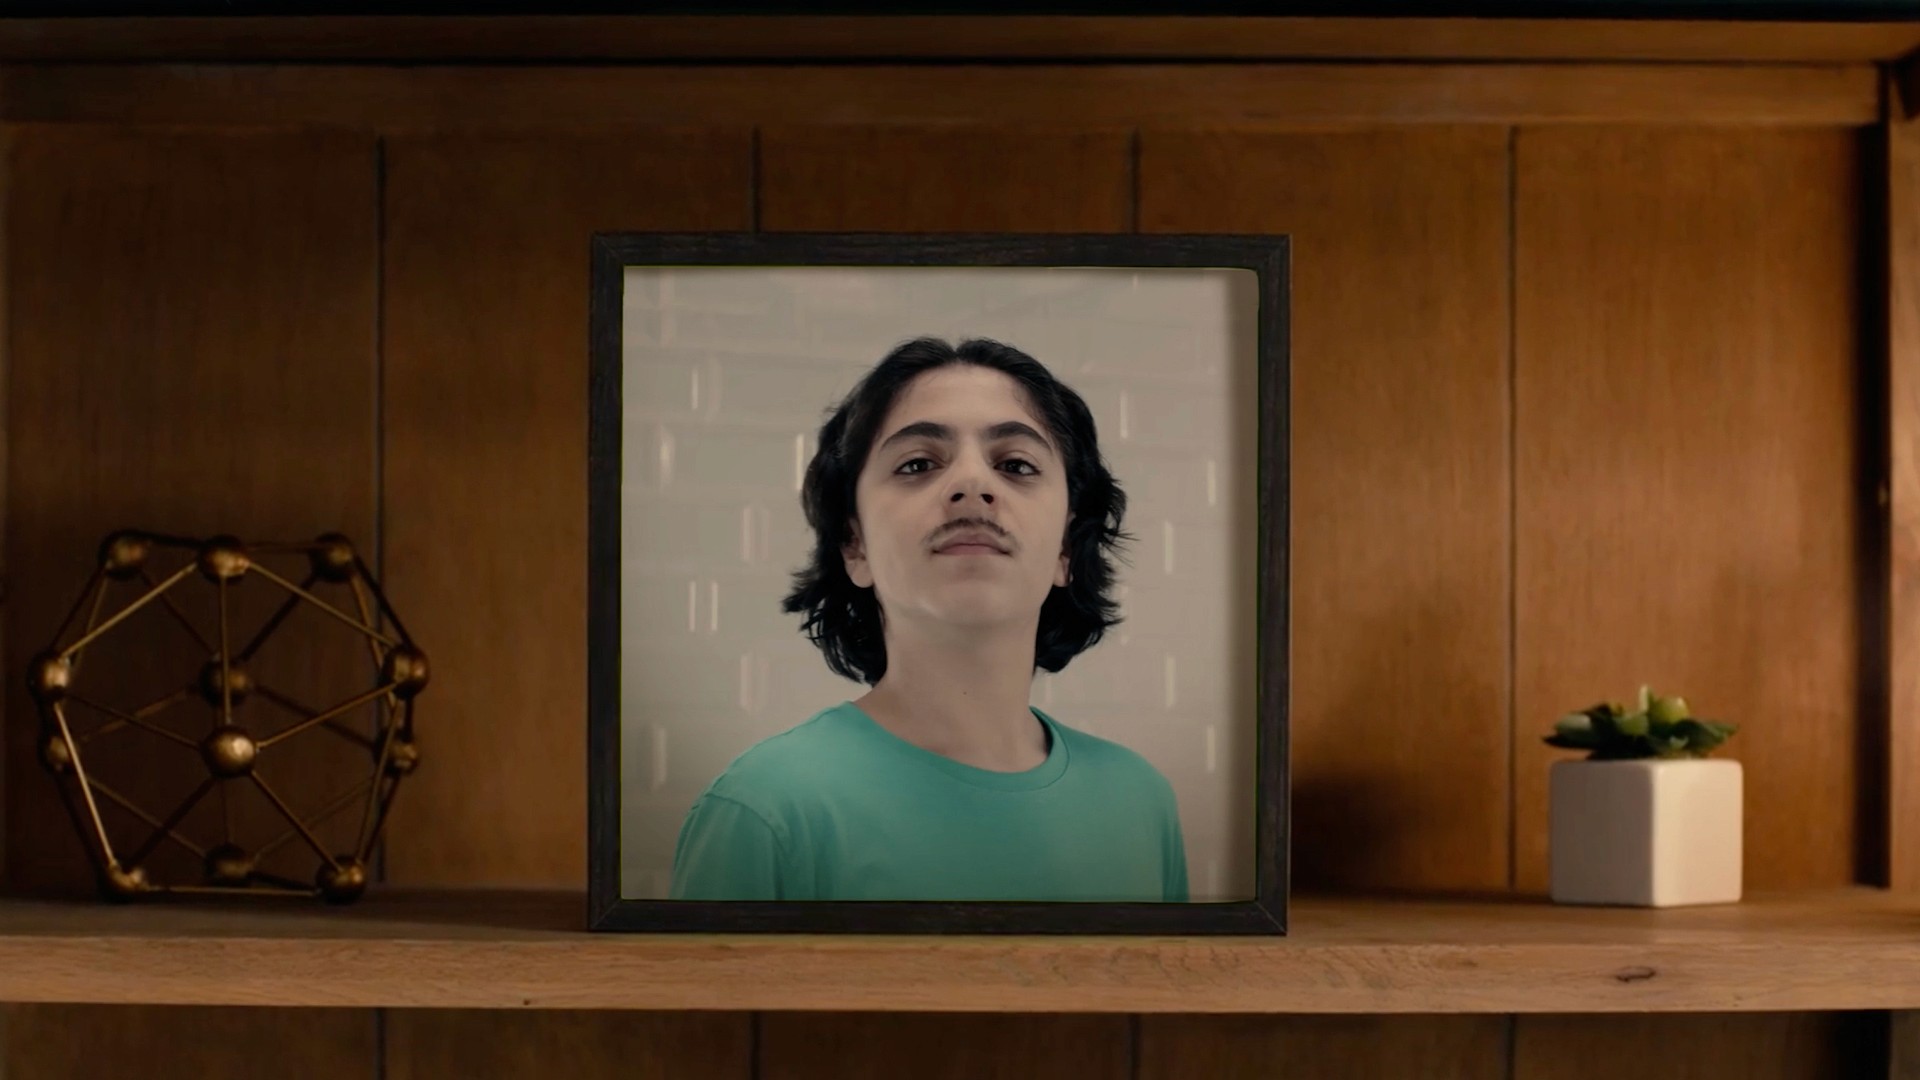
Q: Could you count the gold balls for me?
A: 12